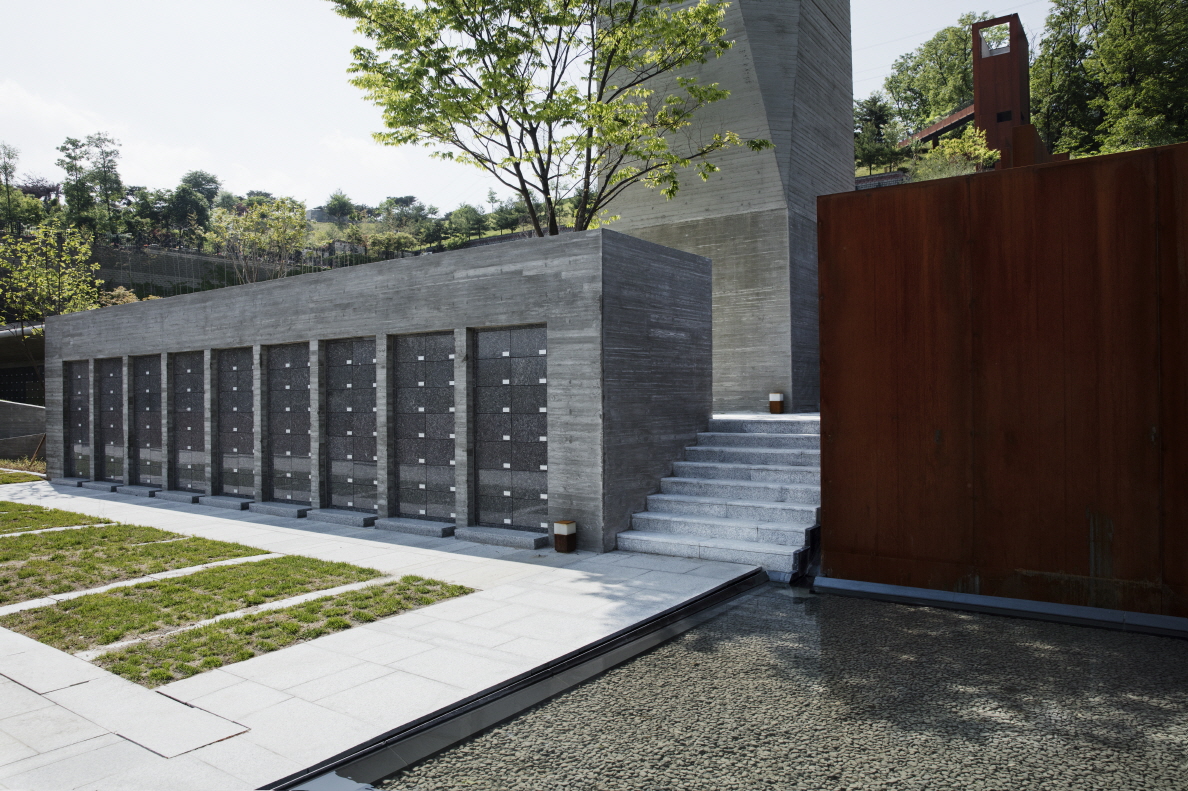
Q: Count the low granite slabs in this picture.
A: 9